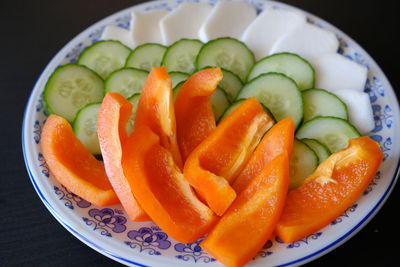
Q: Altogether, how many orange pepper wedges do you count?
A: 9